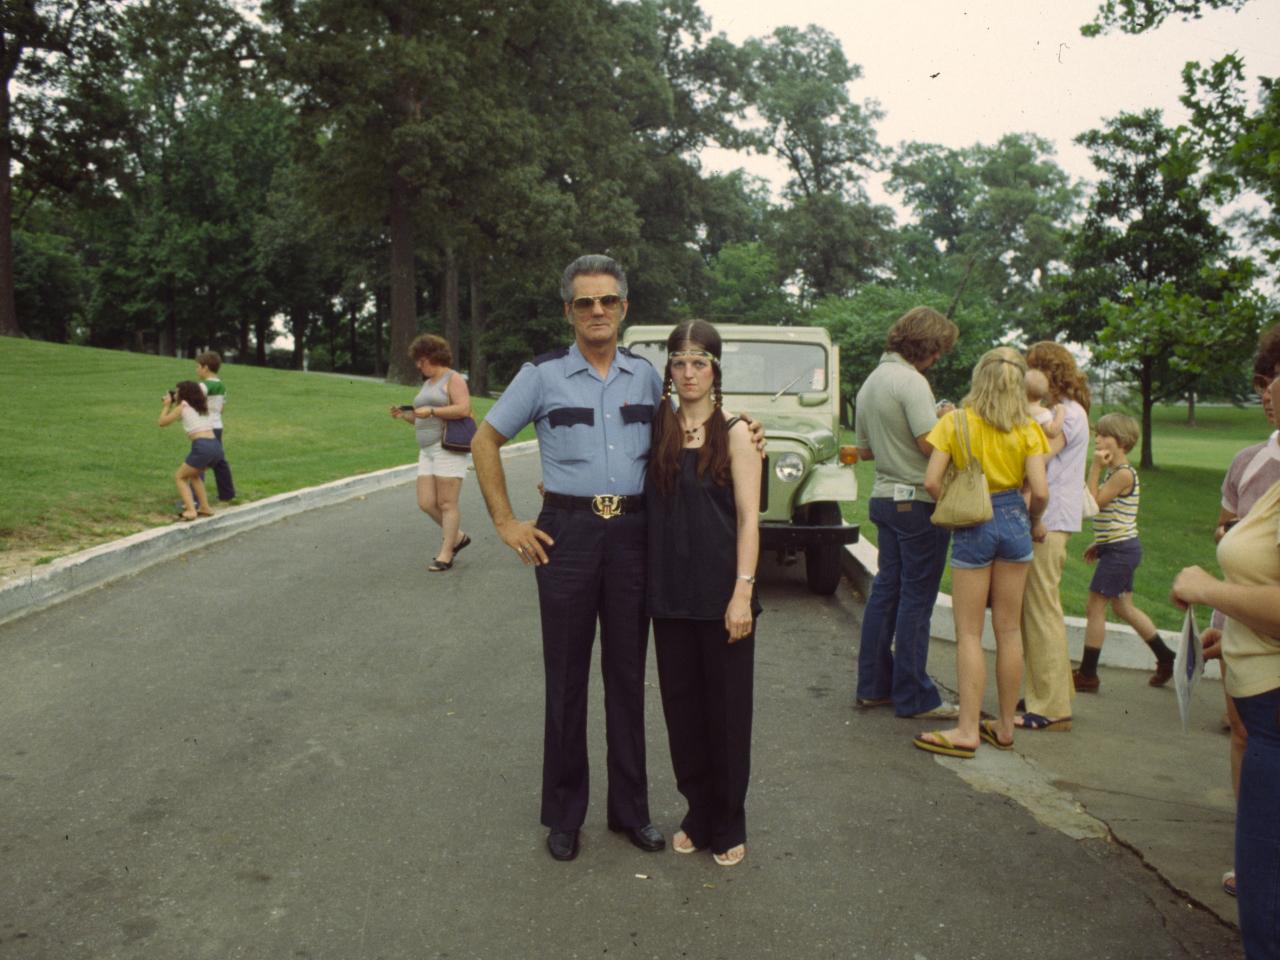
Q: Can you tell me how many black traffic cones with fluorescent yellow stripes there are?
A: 0